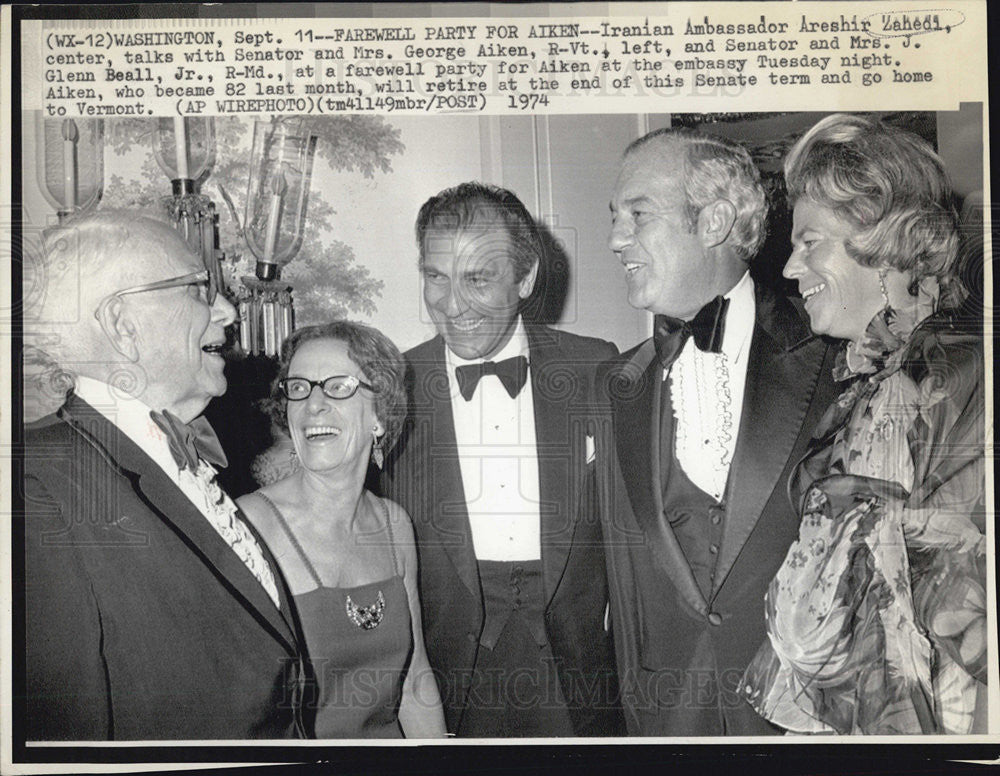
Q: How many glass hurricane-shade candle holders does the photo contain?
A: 3